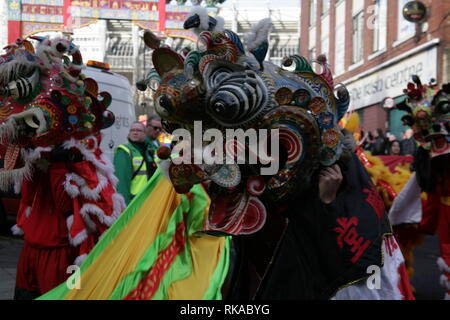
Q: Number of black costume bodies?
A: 1